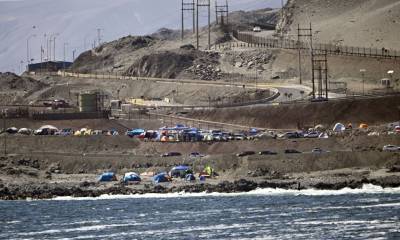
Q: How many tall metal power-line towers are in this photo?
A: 5